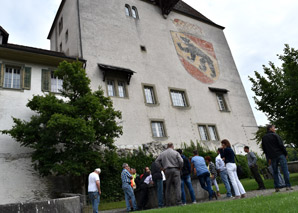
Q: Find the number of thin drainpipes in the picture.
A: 1